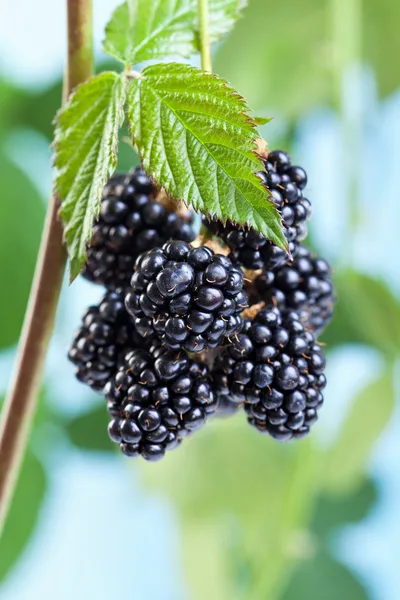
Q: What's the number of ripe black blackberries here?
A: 7